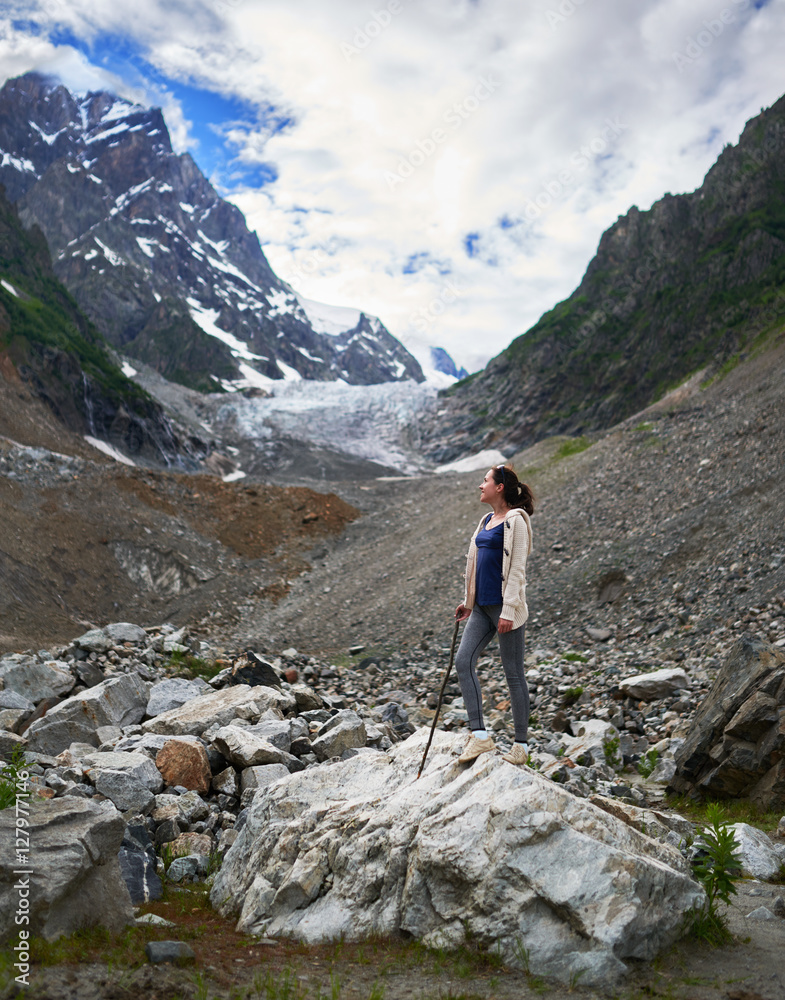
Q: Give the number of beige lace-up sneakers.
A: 2